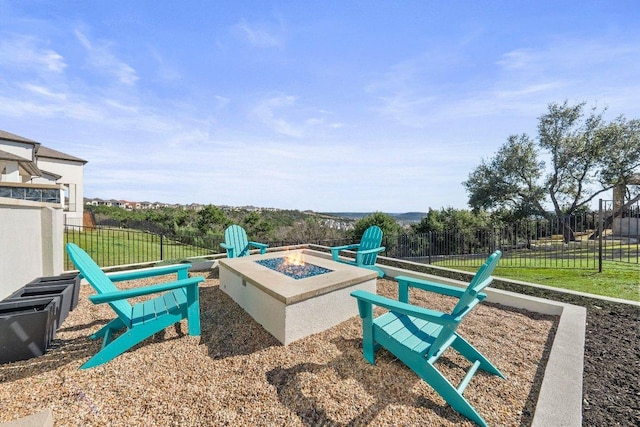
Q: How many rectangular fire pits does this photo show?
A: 1